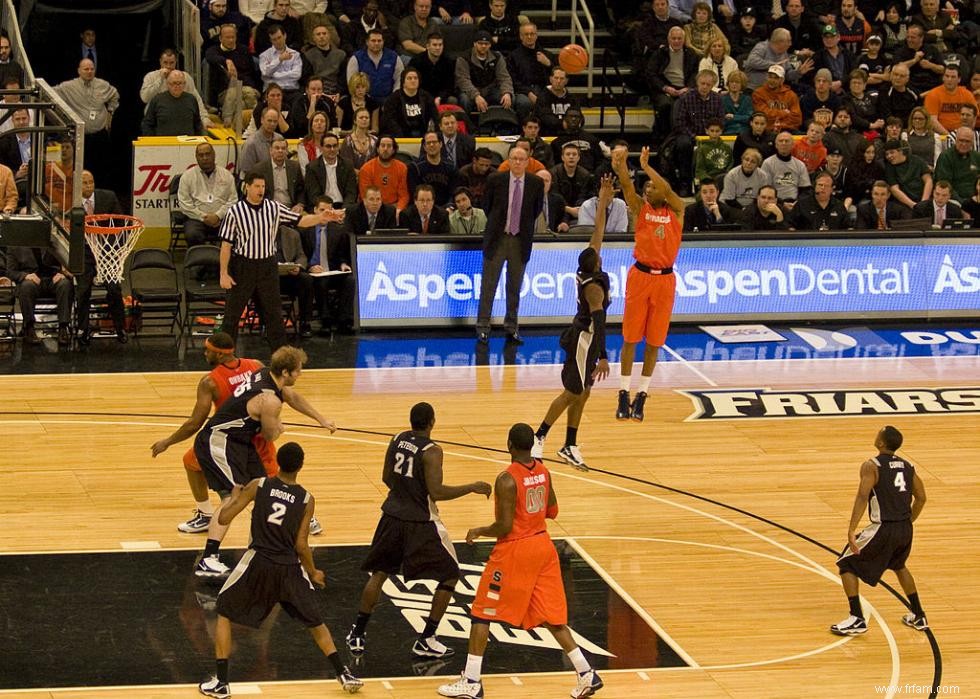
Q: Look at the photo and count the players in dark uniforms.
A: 5